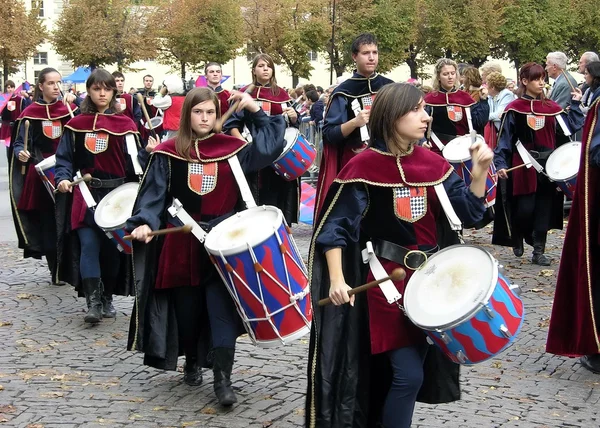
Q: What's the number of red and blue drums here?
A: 7